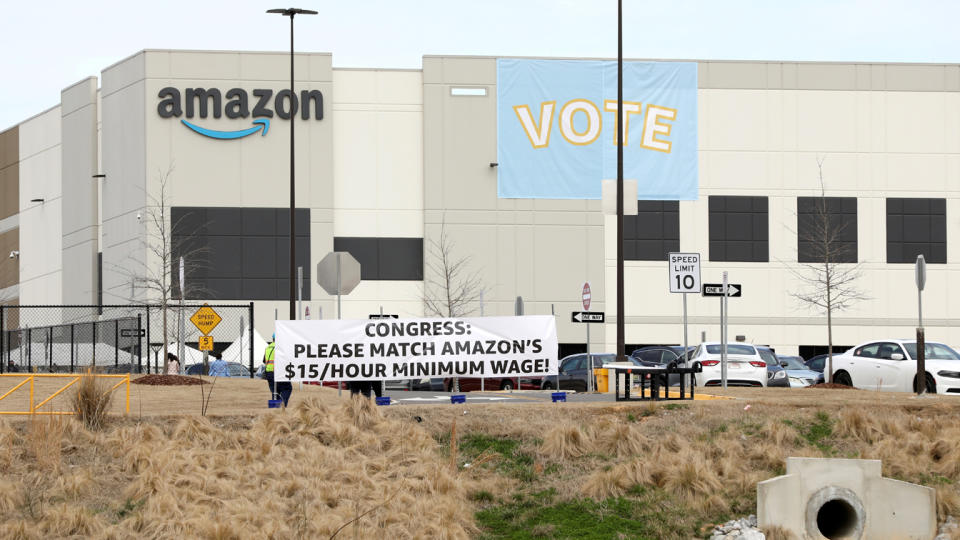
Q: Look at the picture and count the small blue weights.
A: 4